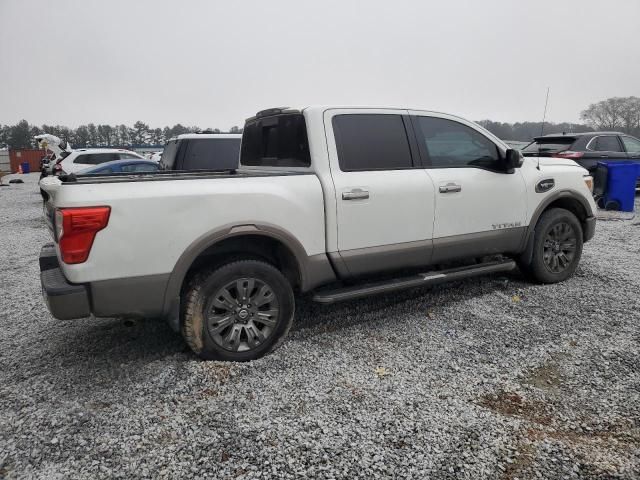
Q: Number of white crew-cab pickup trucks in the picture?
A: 1